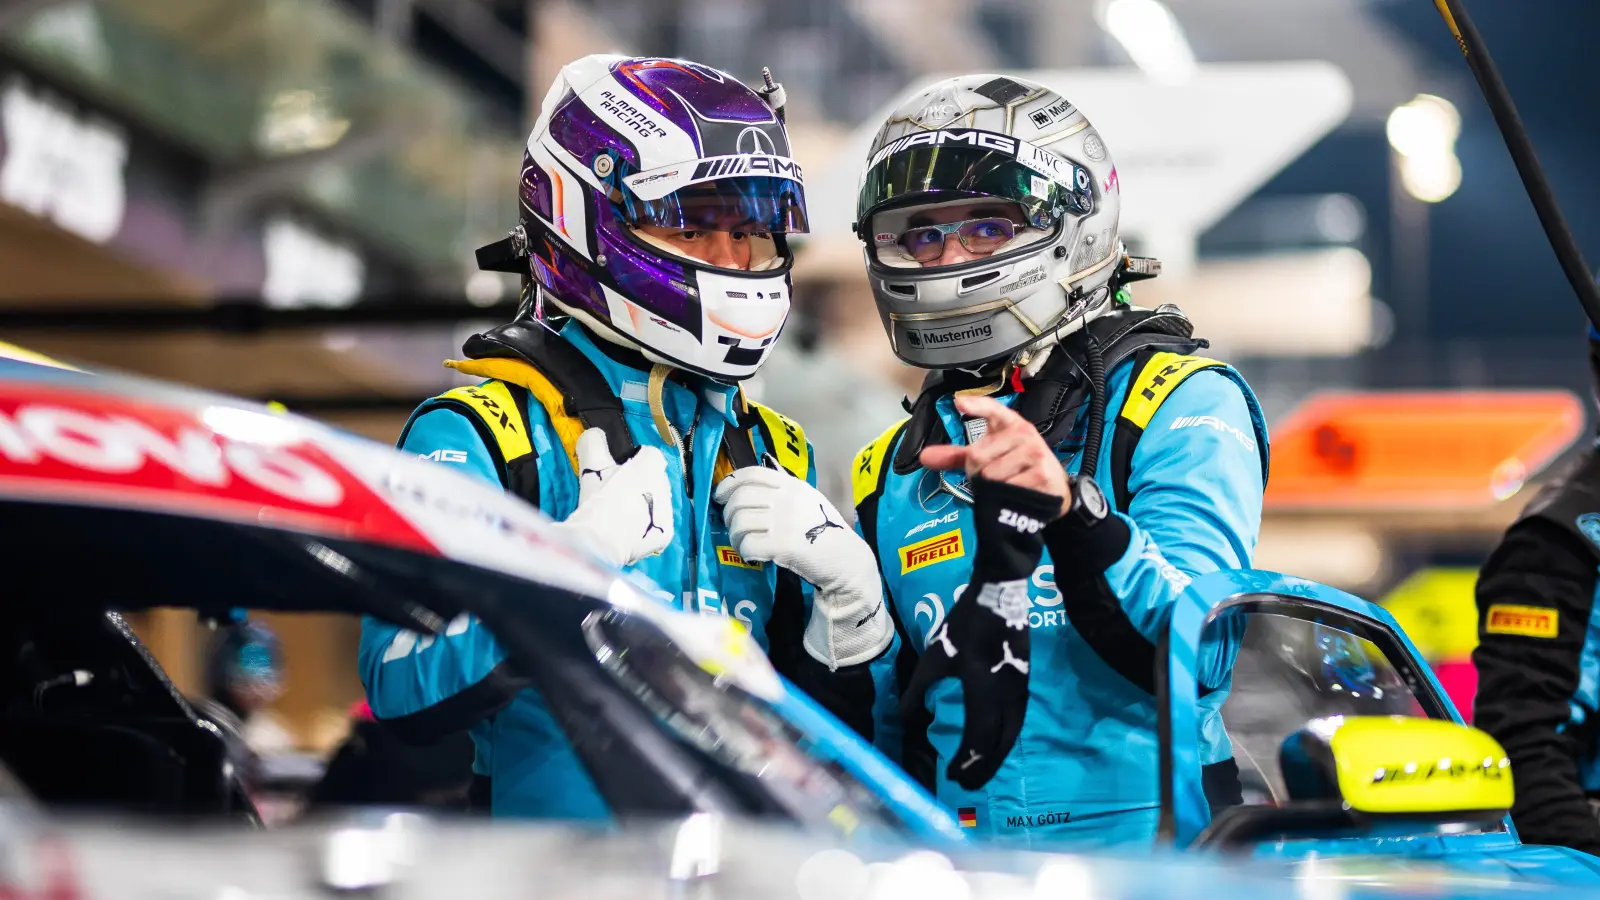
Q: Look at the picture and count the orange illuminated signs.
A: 1